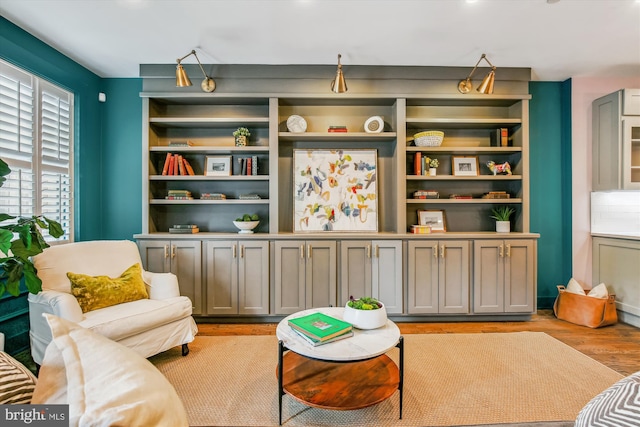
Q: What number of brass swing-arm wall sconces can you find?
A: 3